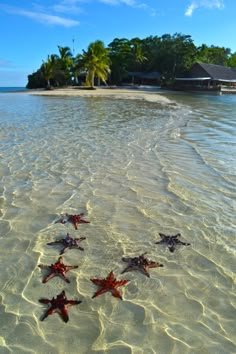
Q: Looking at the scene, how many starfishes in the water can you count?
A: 7